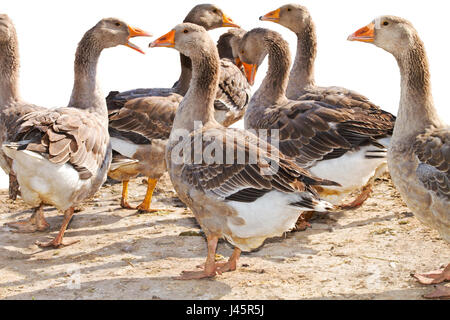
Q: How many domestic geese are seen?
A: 8